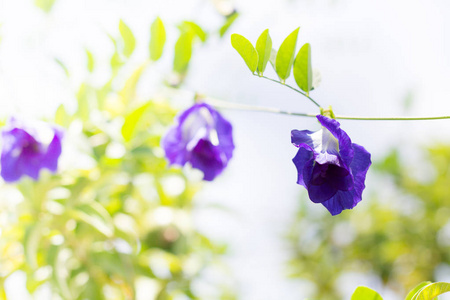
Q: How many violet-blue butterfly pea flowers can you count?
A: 3